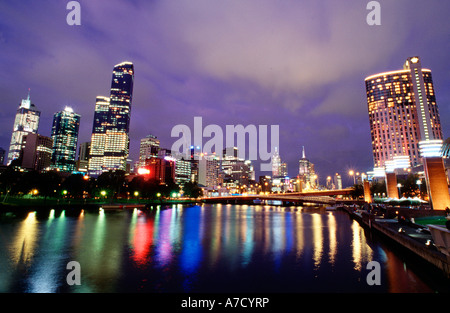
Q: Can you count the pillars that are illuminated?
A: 3